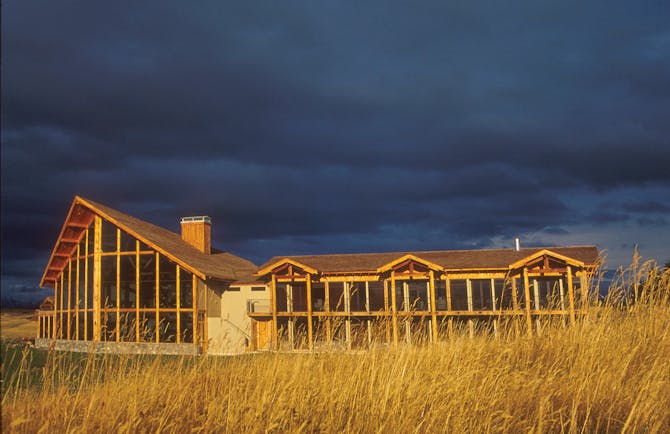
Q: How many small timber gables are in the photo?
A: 3